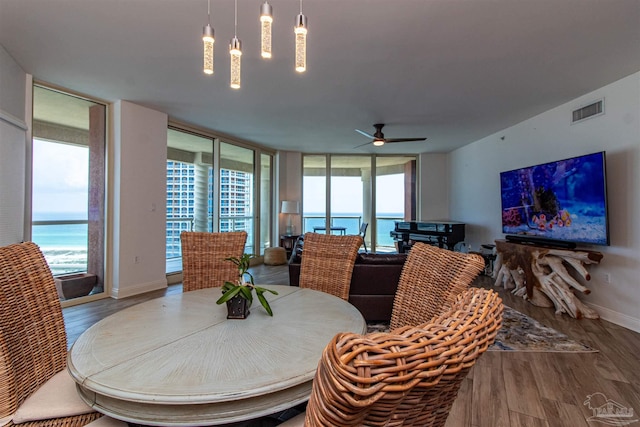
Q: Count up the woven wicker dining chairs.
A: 5